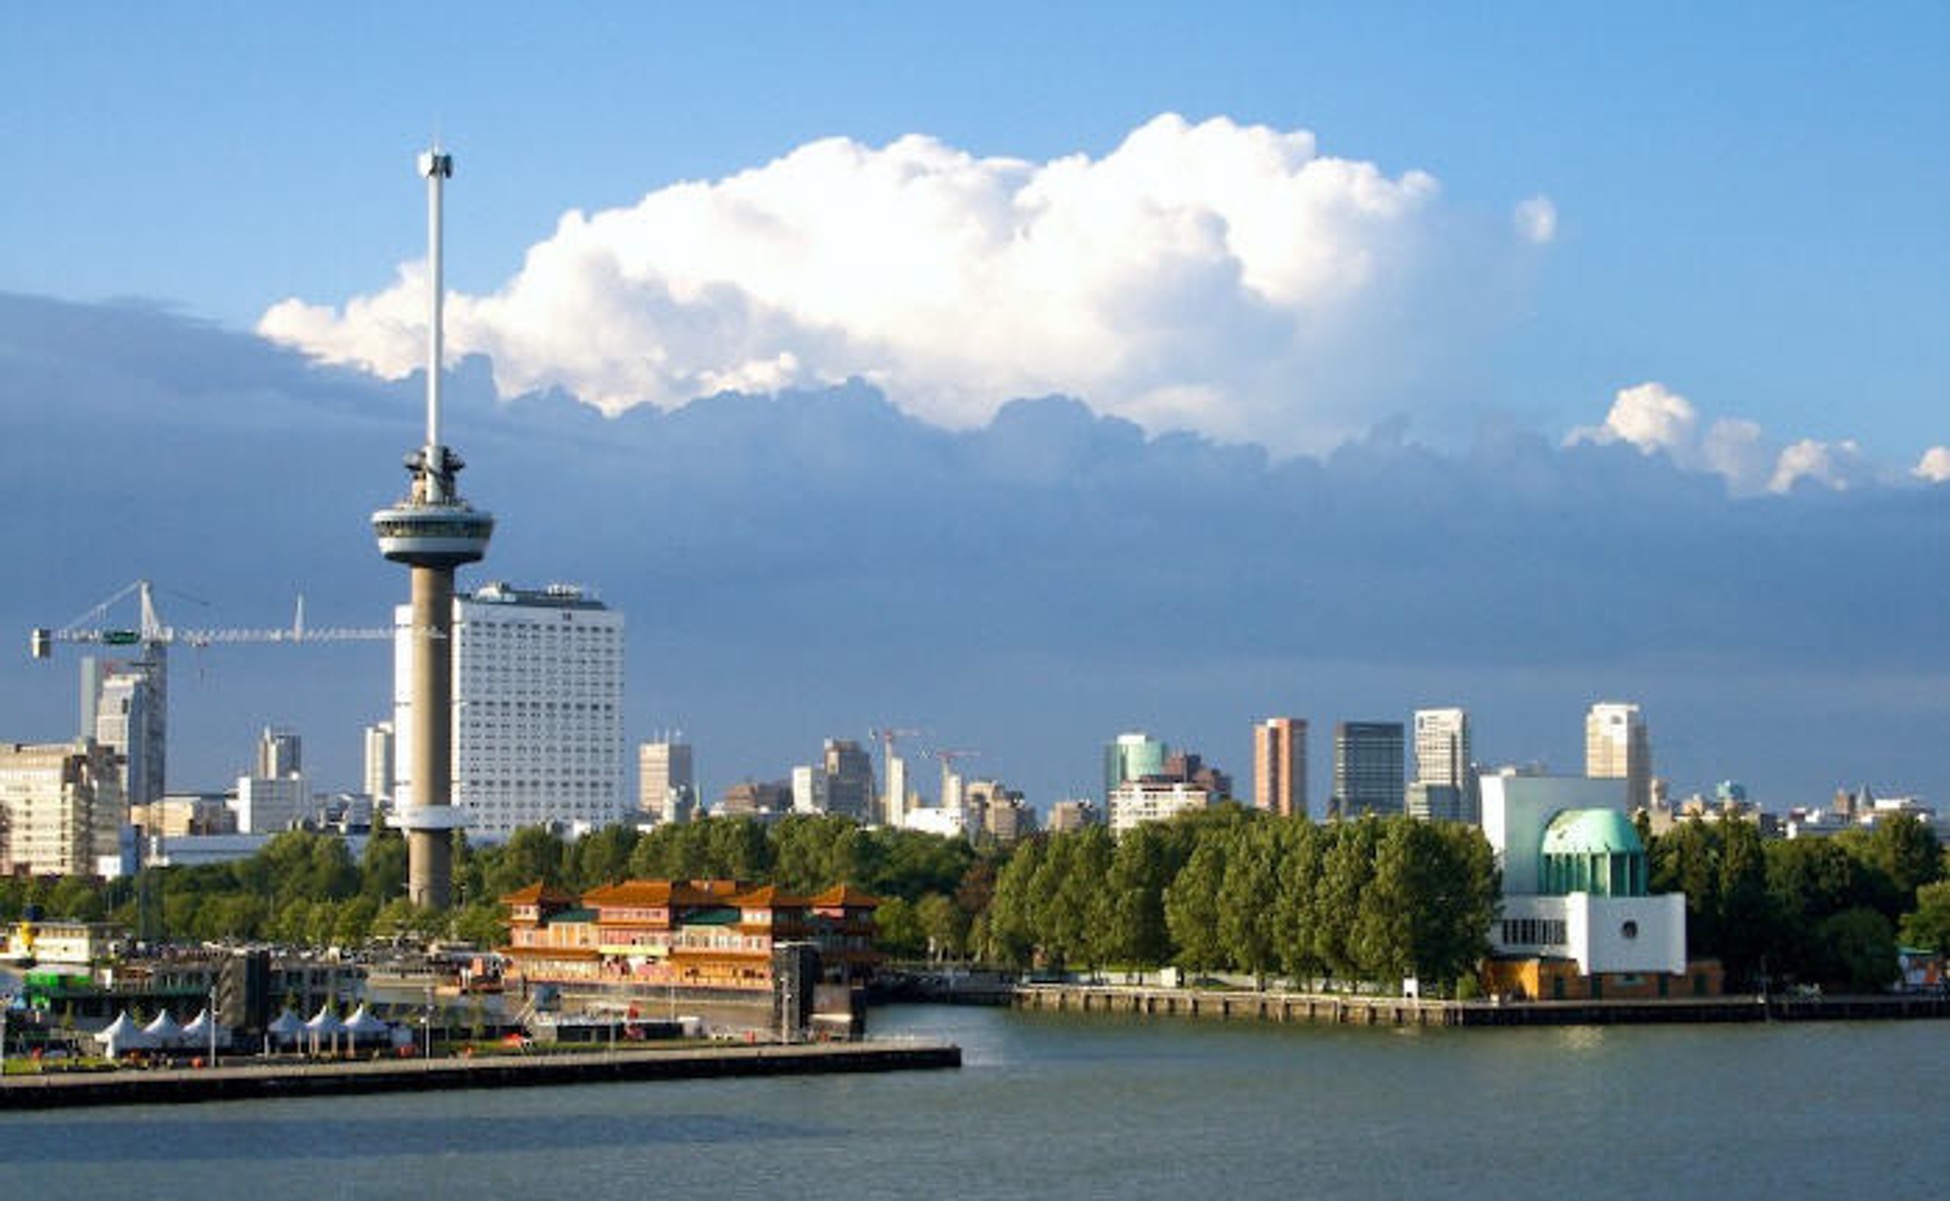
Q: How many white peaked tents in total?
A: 6